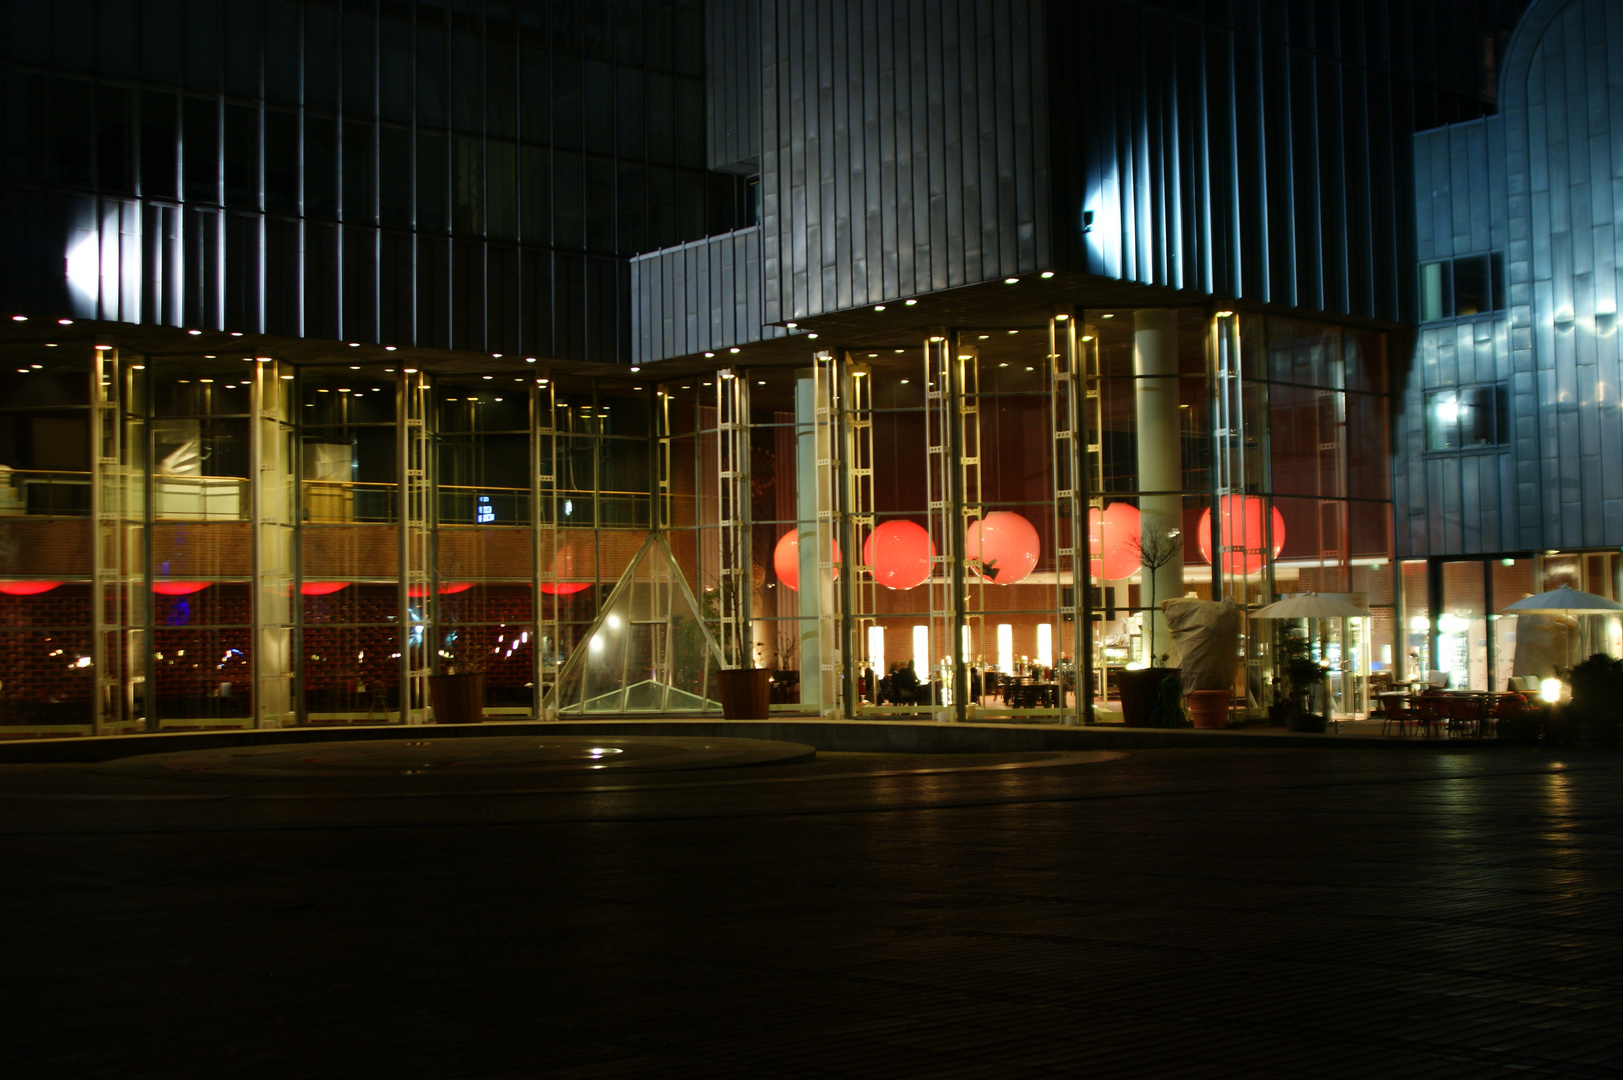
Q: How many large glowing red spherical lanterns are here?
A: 5